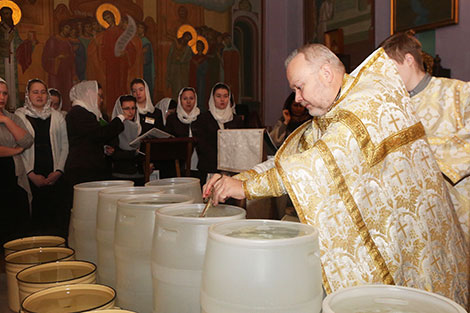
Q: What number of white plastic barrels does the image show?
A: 7